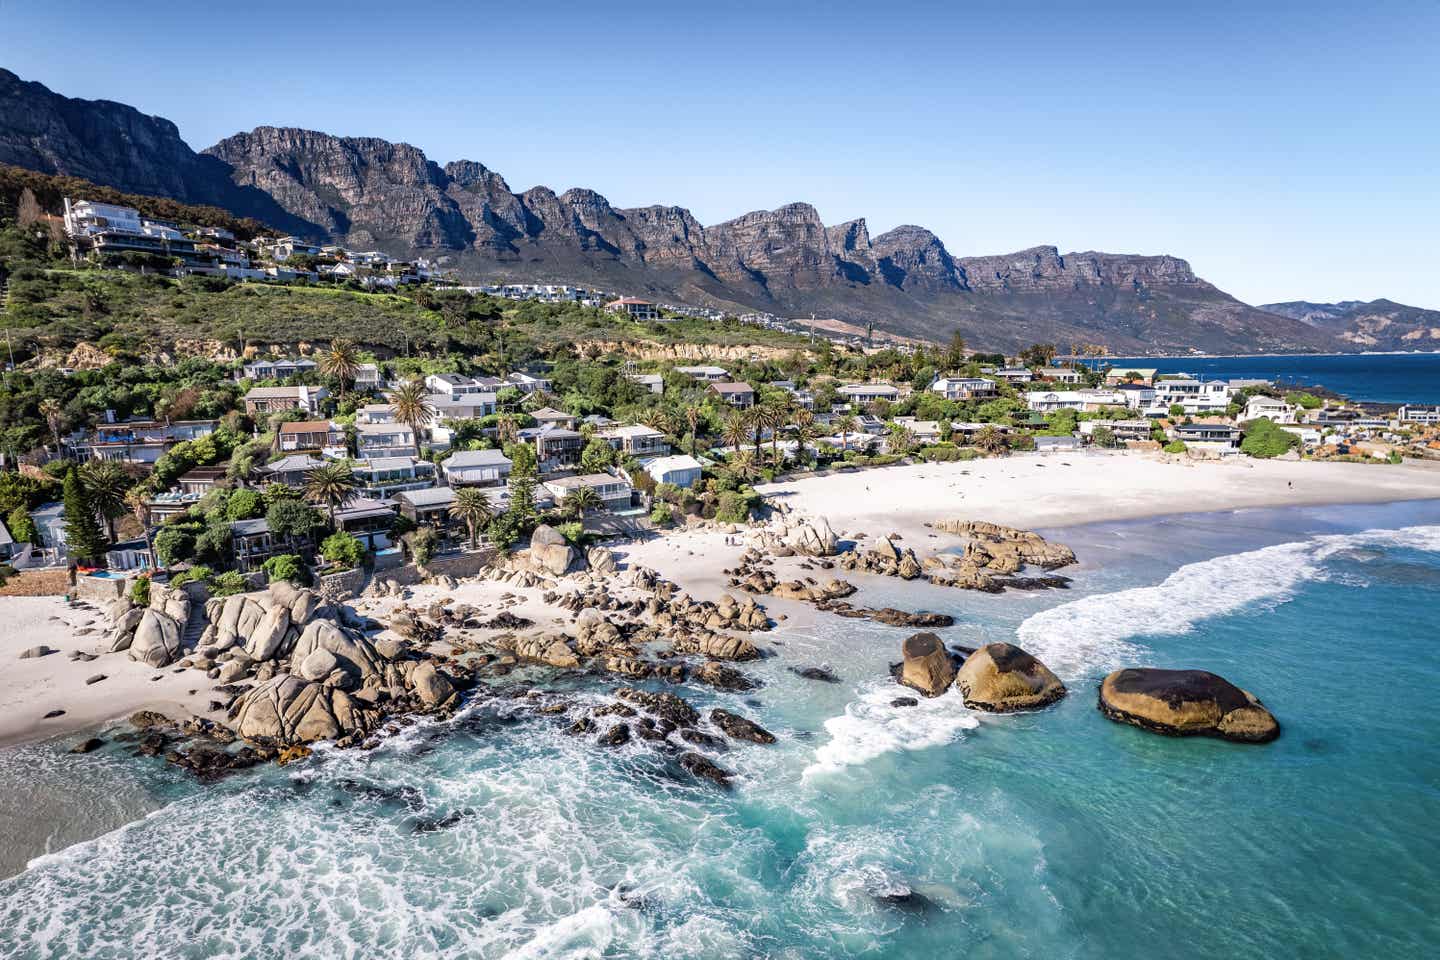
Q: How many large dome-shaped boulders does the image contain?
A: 3